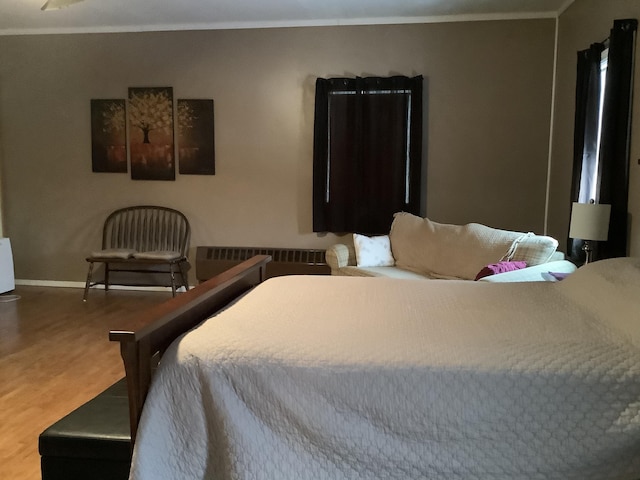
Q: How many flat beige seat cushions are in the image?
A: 2